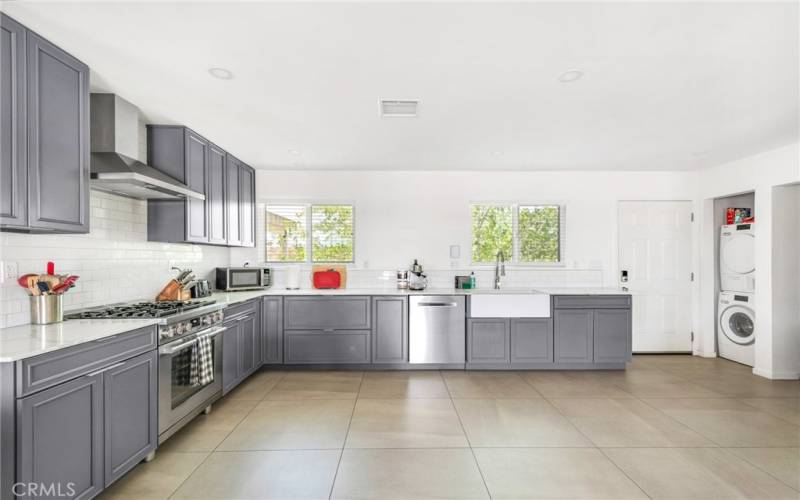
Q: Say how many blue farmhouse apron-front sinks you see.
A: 0